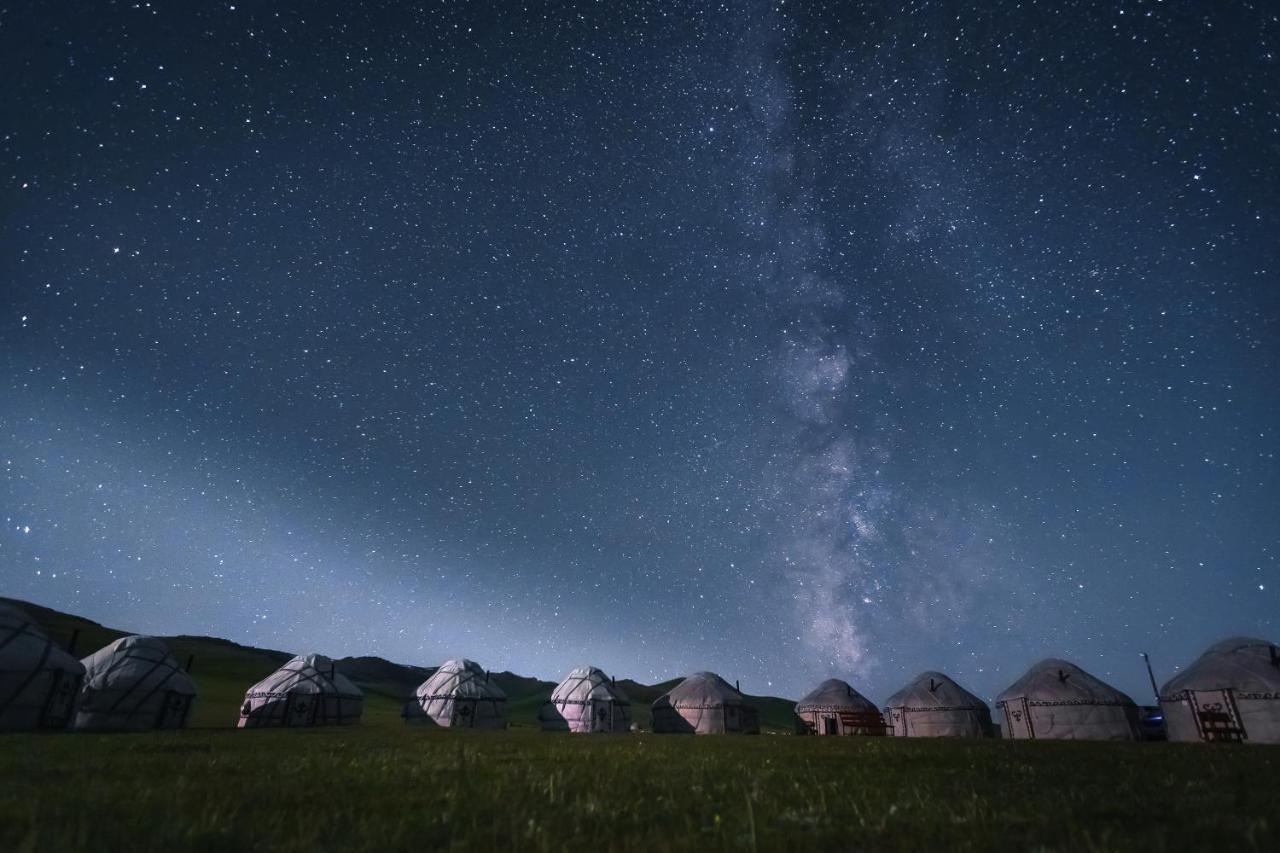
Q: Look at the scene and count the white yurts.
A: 10